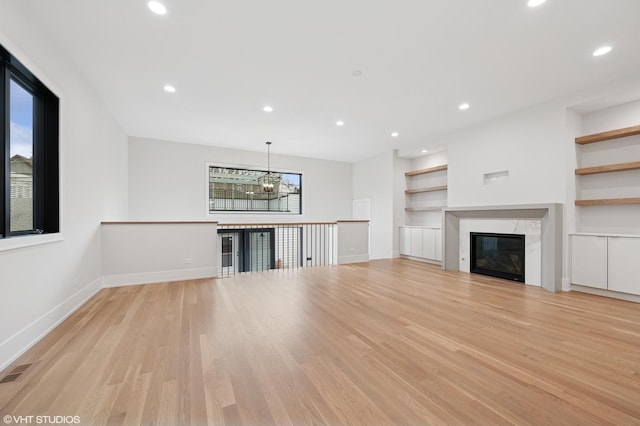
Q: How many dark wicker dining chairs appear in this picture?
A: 0